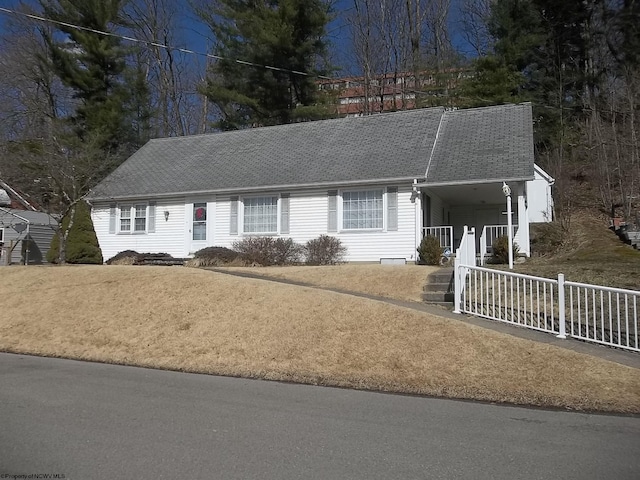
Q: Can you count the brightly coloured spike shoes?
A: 0